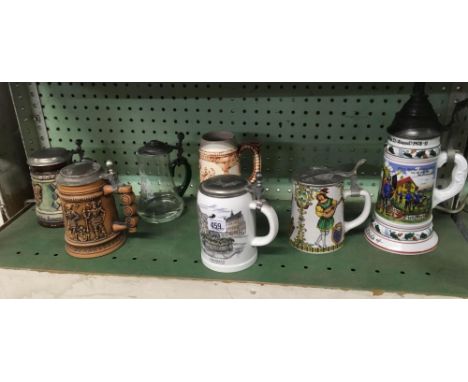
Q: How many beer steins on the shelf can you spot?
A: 7